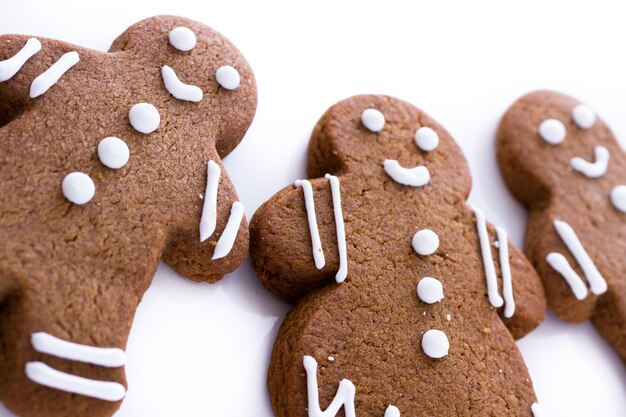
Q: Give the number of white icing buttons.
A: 7